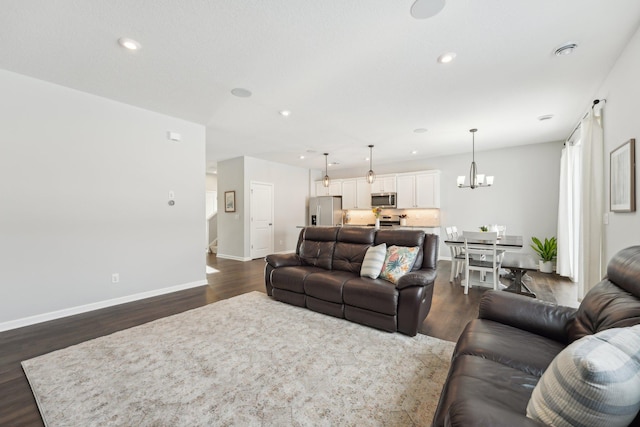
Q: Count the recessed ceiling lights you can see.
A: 7